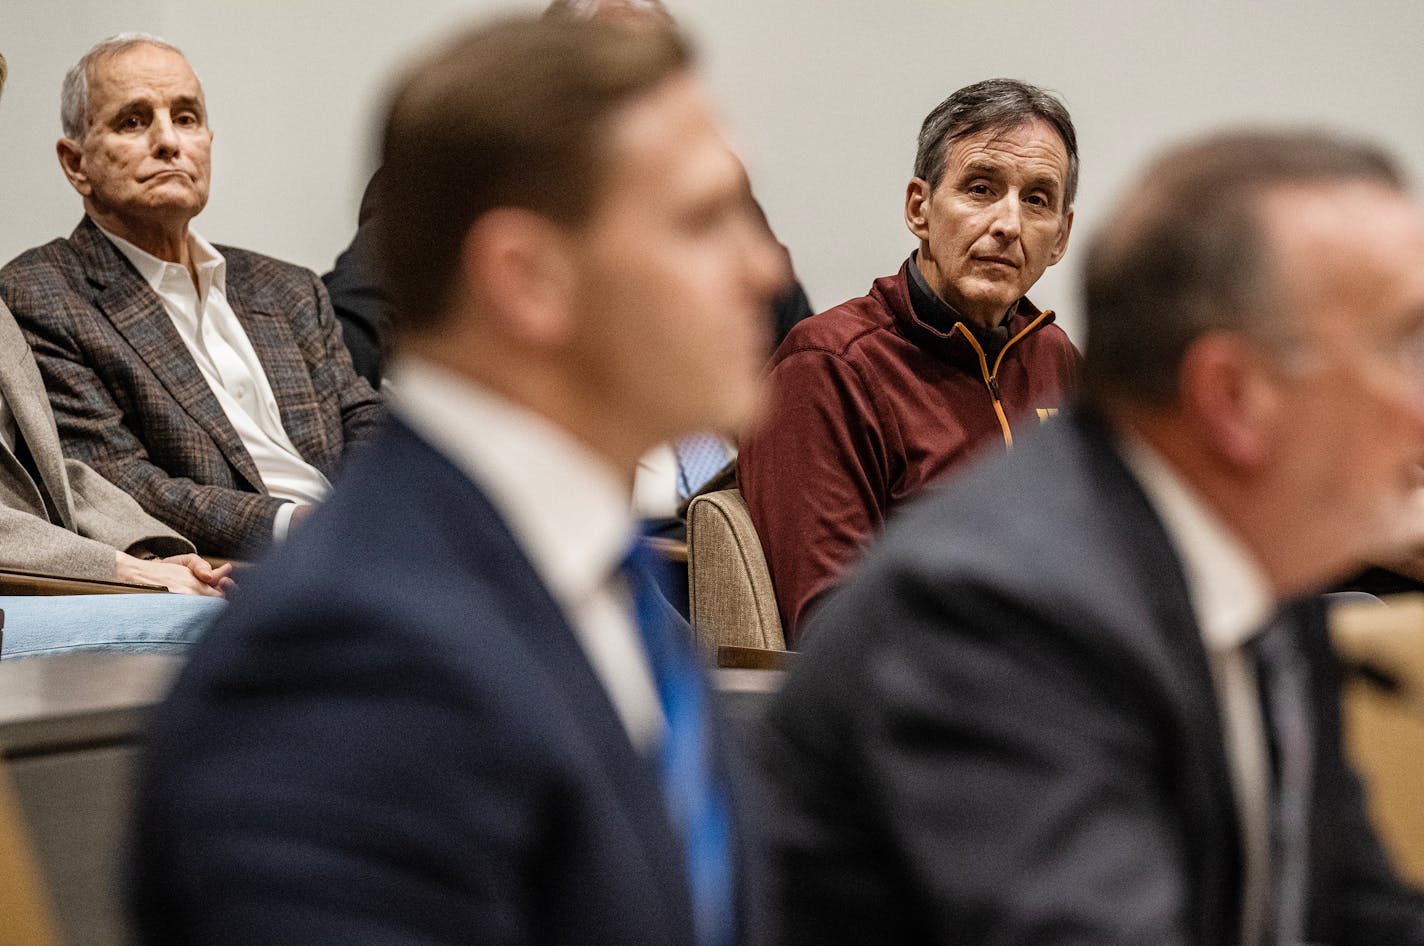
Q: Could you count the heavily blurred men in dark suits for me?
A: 2